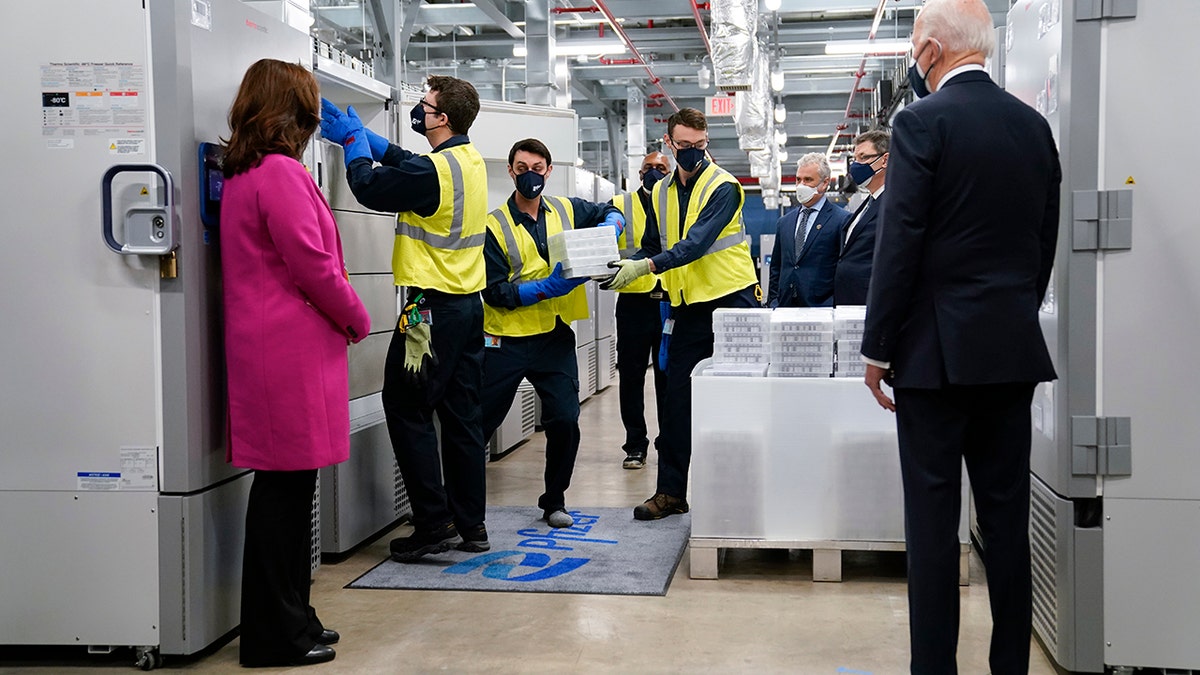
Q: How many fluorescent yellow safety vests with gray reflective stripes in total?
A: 4